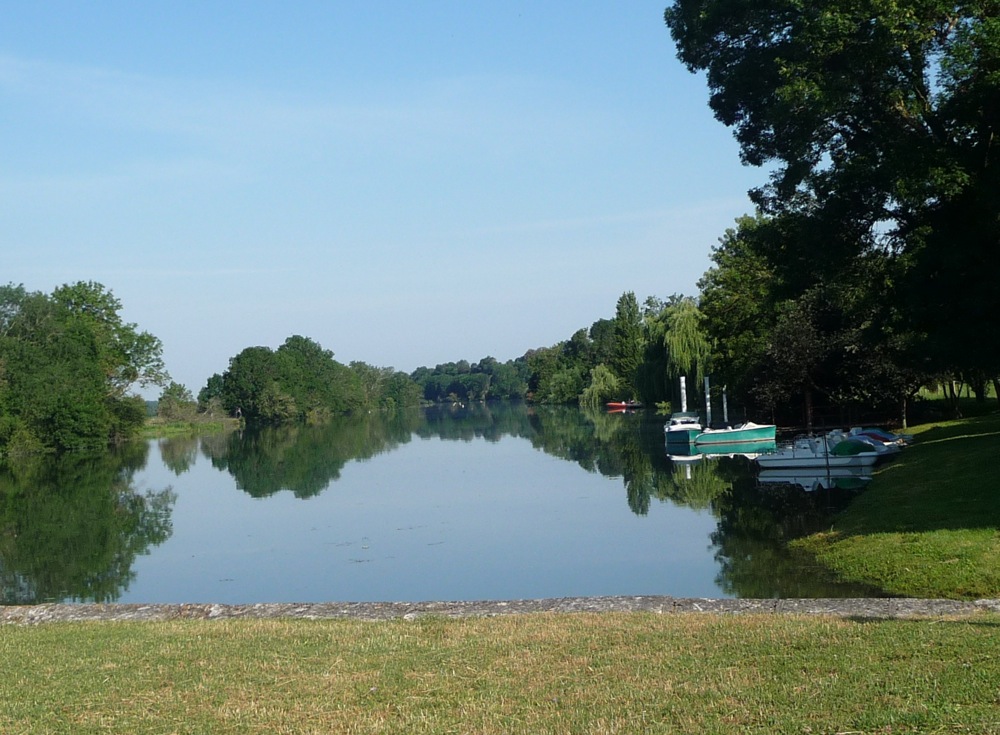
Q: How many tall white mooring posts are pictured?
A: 3